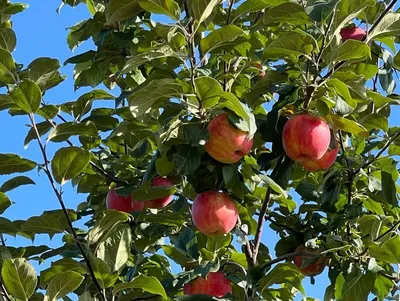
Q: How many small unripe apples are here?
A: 0